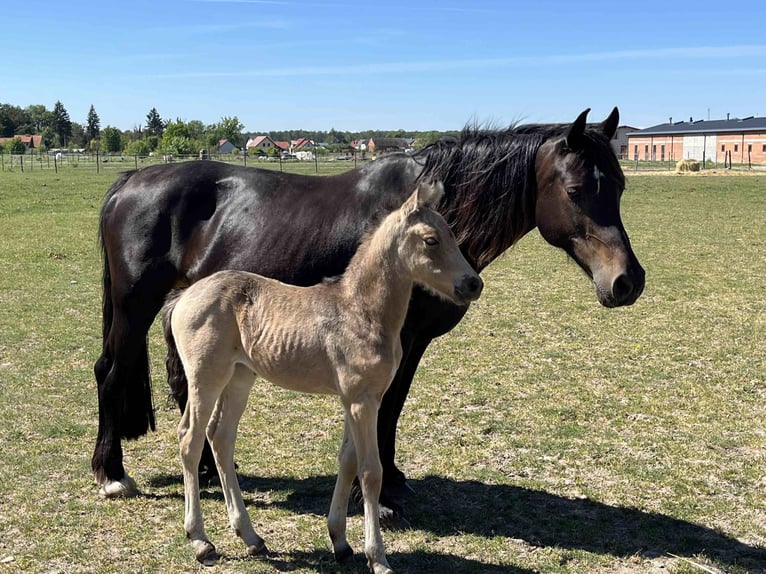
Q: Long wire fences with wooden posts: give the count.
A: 1